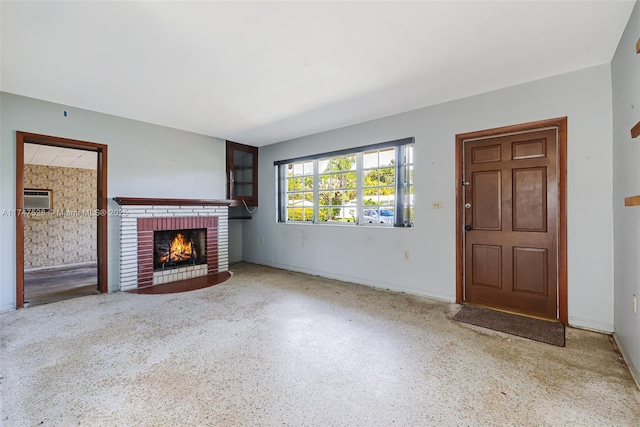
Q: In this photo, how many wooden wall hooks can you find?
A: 3